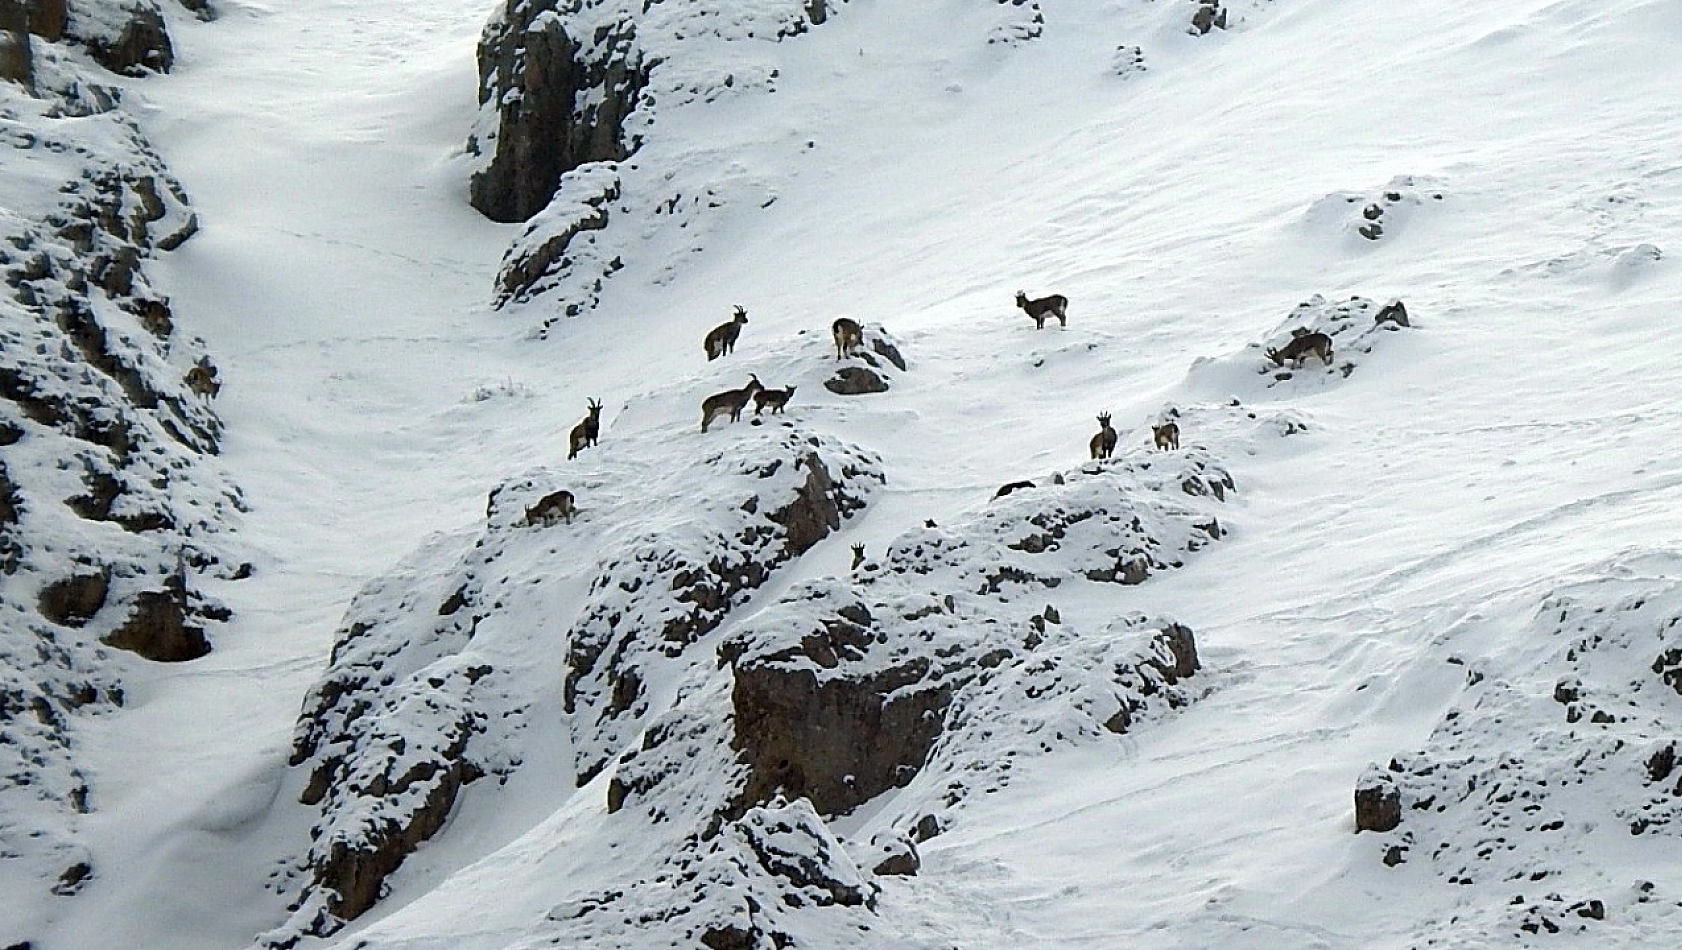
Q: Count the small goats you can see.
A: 2